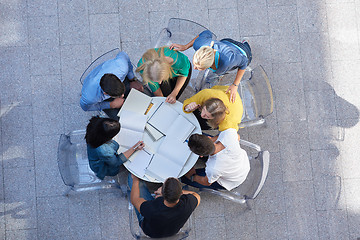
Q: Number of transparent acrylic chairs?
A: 6